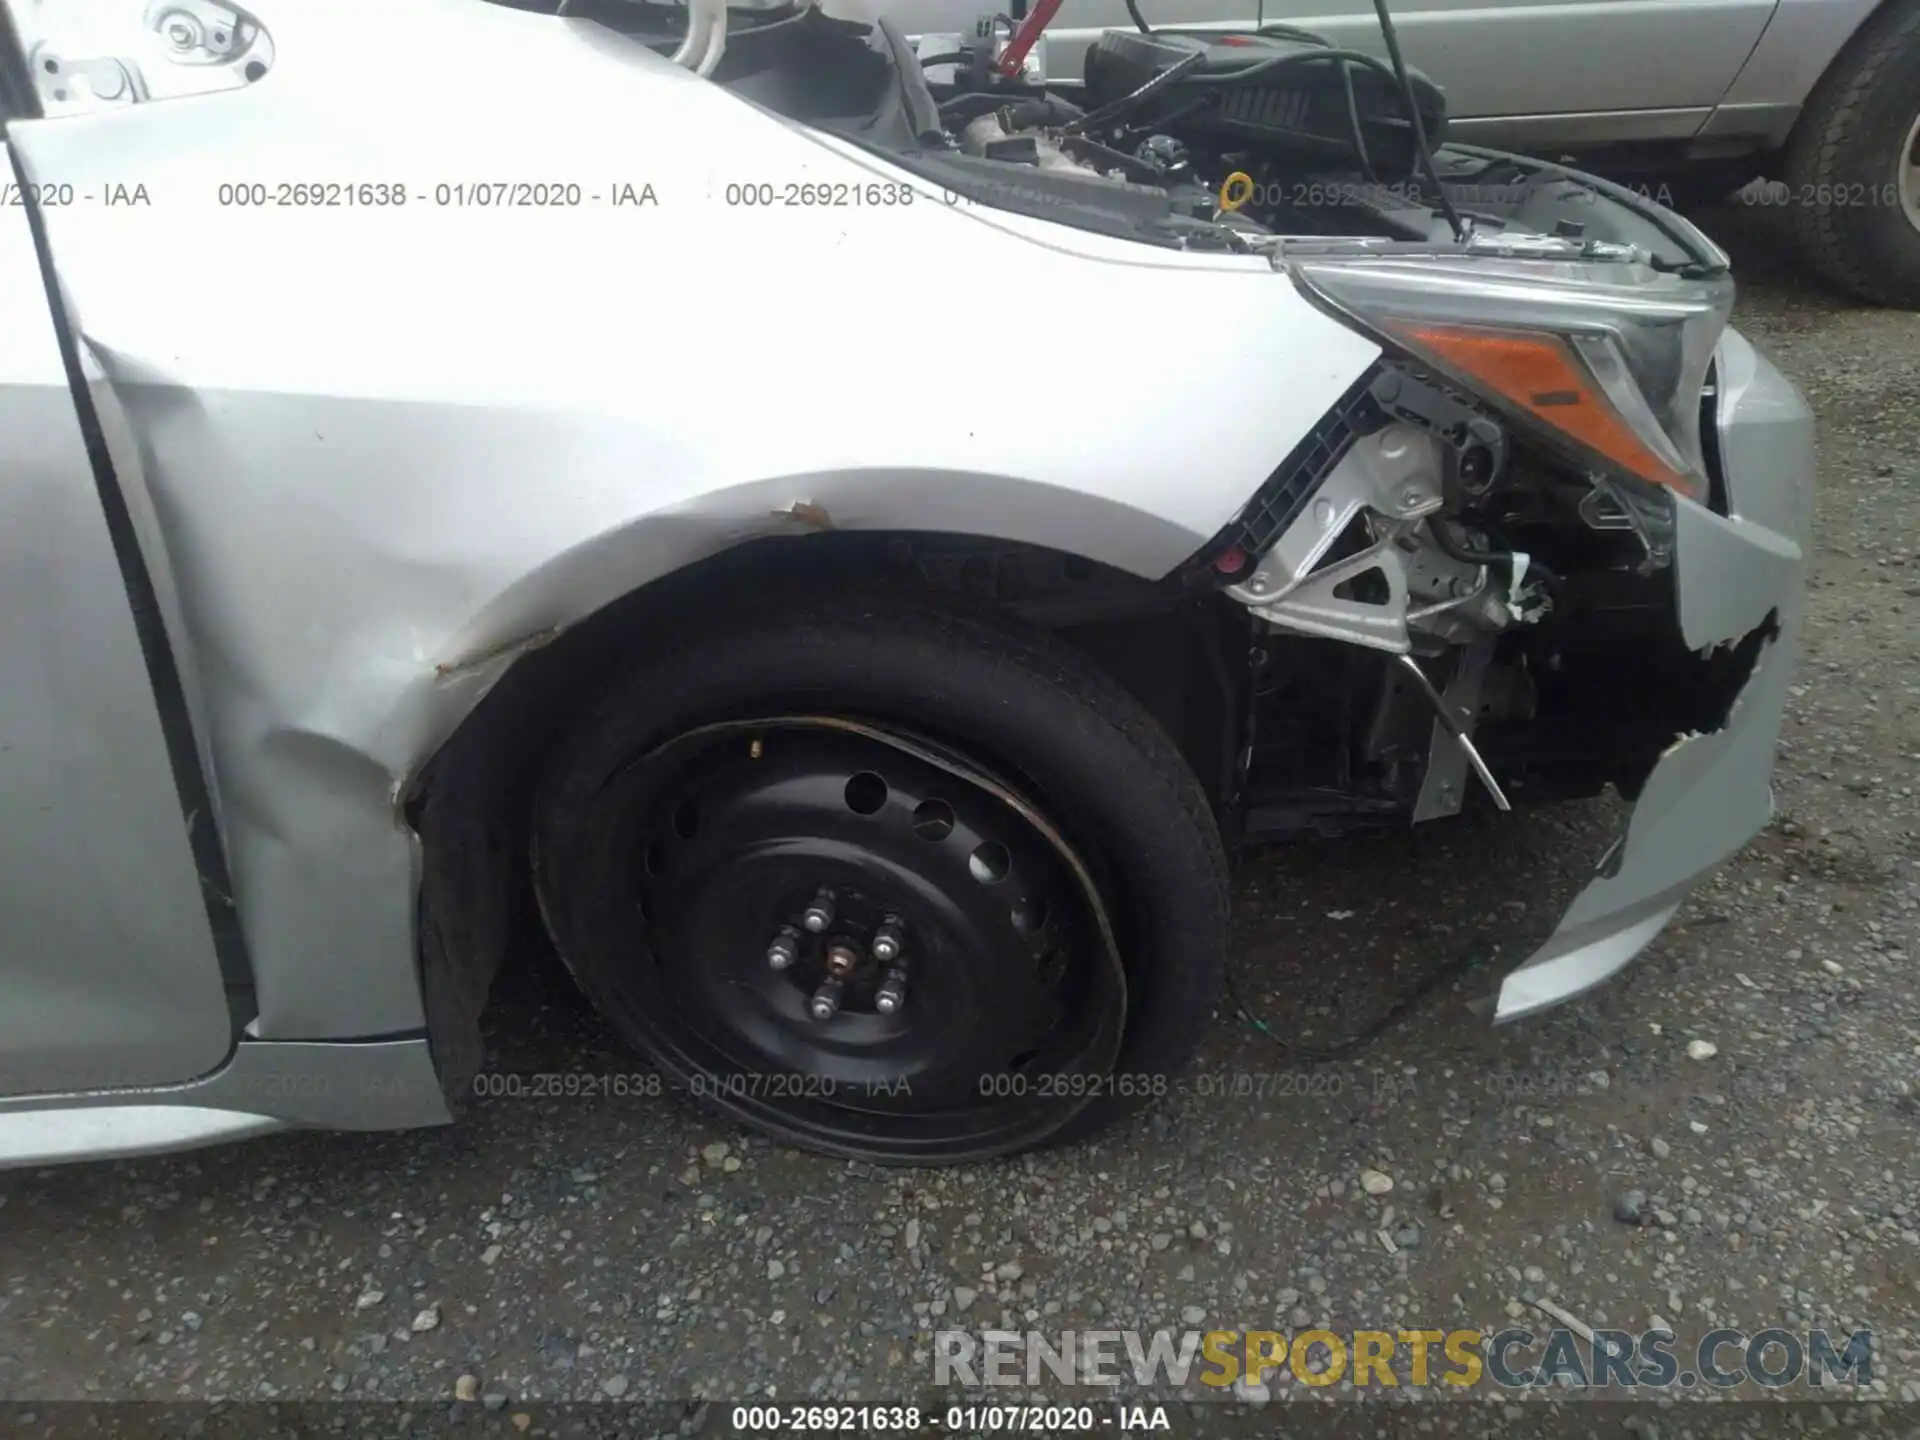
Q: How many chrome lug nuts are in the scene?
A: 5